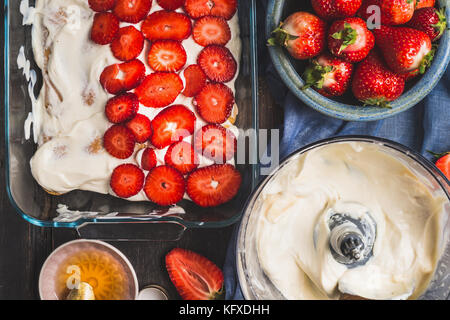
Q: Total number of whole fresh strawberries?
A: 9